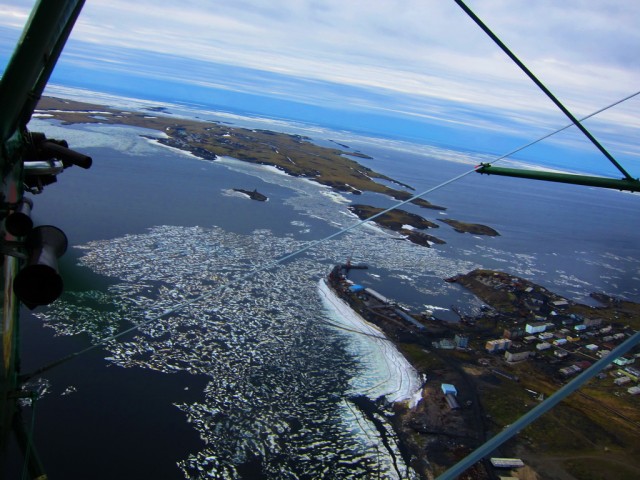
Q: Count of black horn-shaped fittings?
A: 2